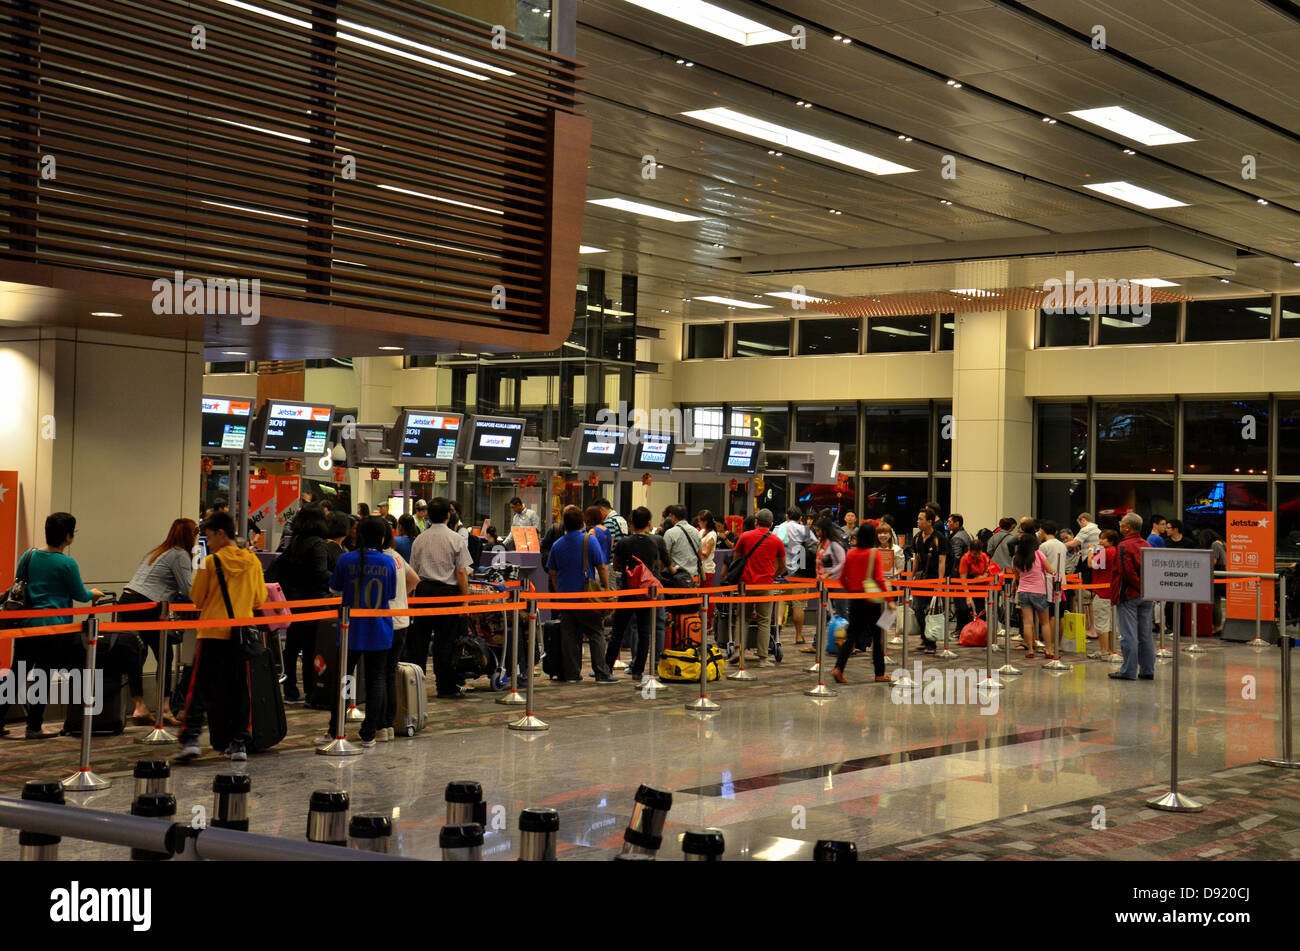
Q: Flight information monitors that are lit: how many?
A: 7